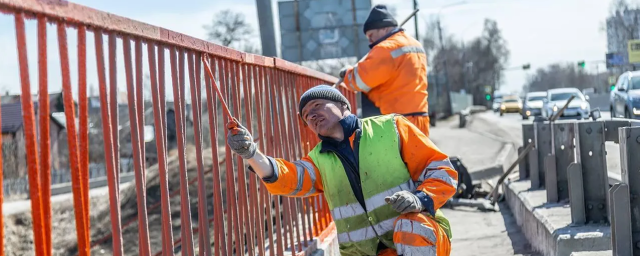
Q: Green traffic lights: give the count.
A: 3